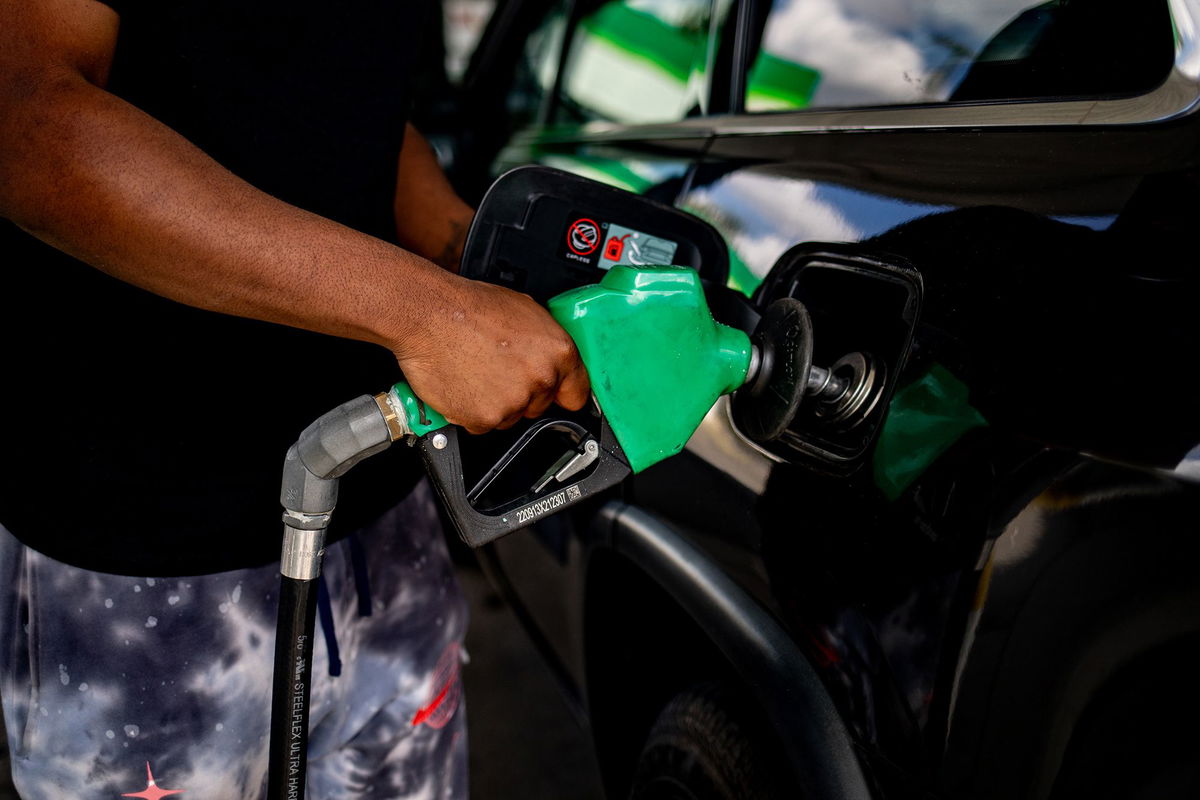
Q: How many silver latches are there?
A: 1